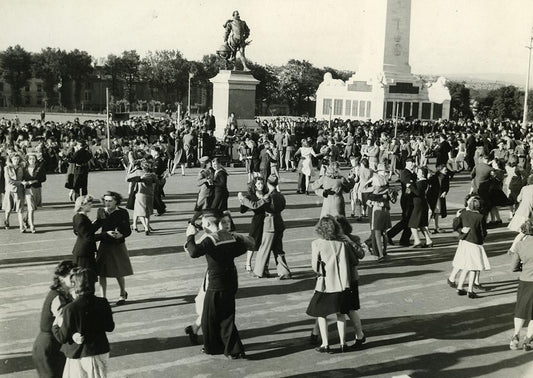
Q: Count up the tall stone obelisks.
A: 1